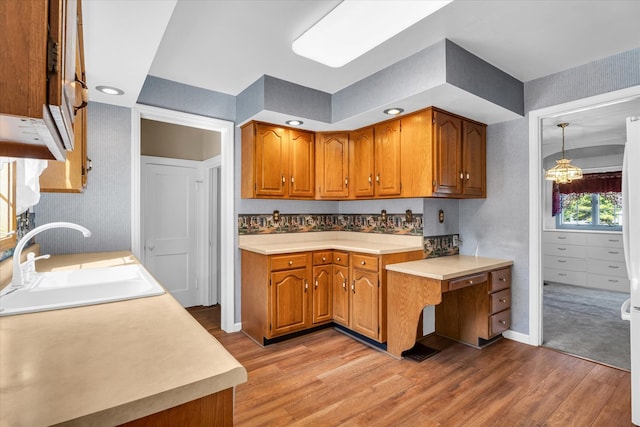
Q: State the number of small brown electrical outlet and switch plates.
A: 4